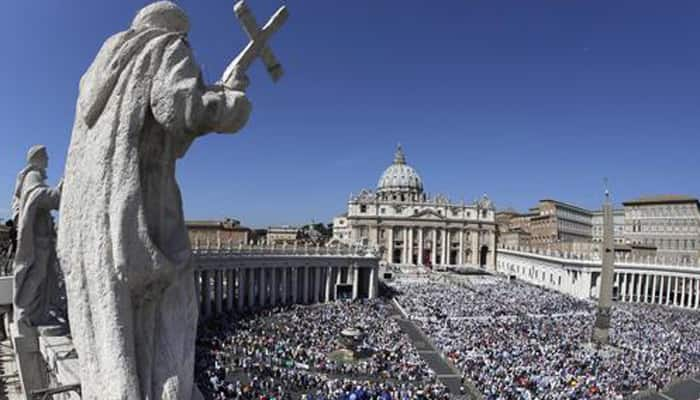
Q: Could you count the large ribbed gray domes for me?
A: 1